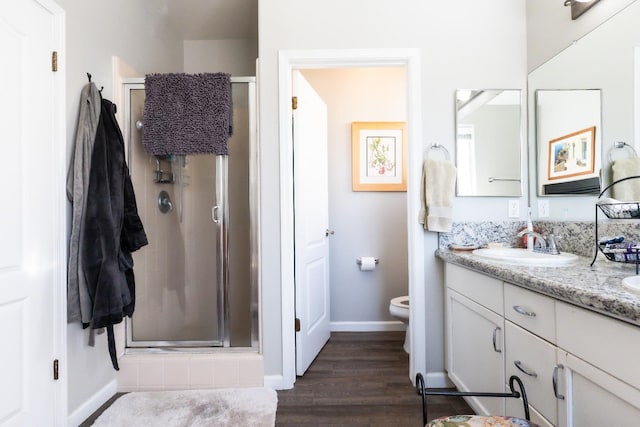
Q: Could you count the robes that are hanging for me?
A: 2